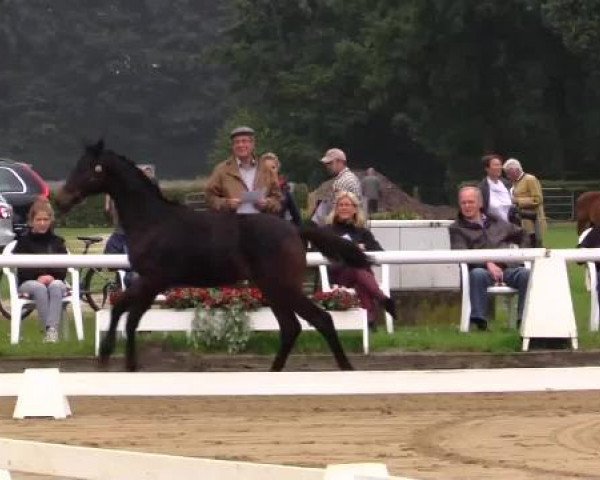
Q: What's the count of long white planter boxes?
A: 1